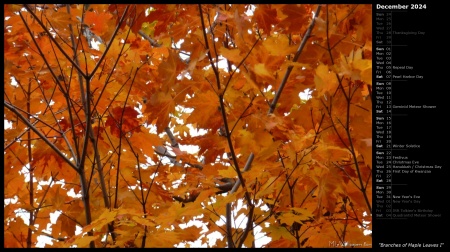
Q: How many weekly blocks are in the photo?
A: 6